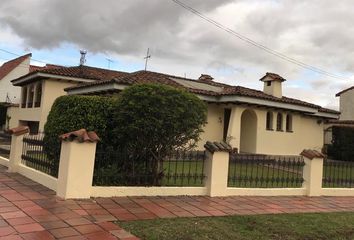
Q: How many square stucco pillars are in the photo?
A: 4